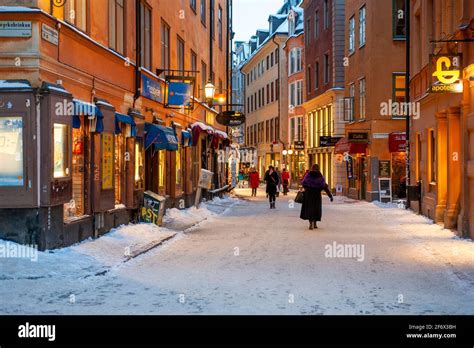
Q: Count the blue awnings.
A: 4